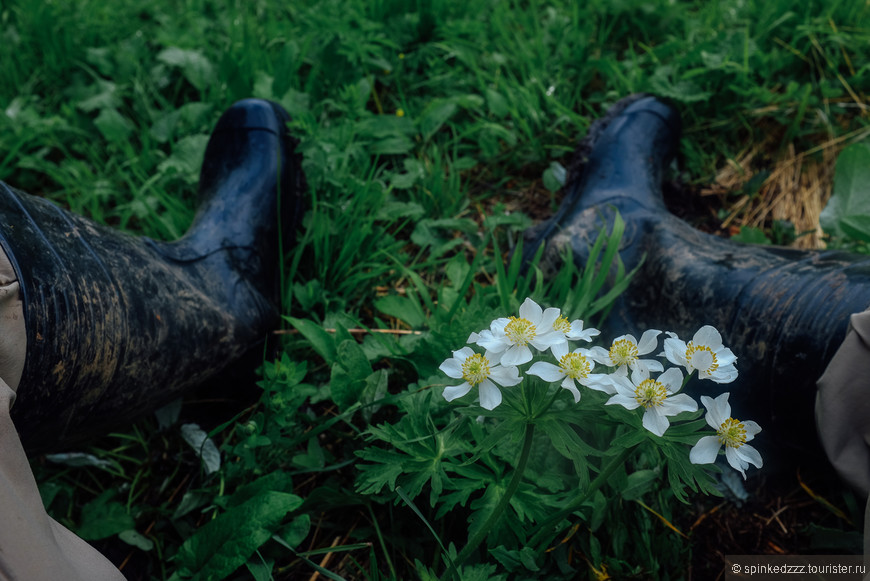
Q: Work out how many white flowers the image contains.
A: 8